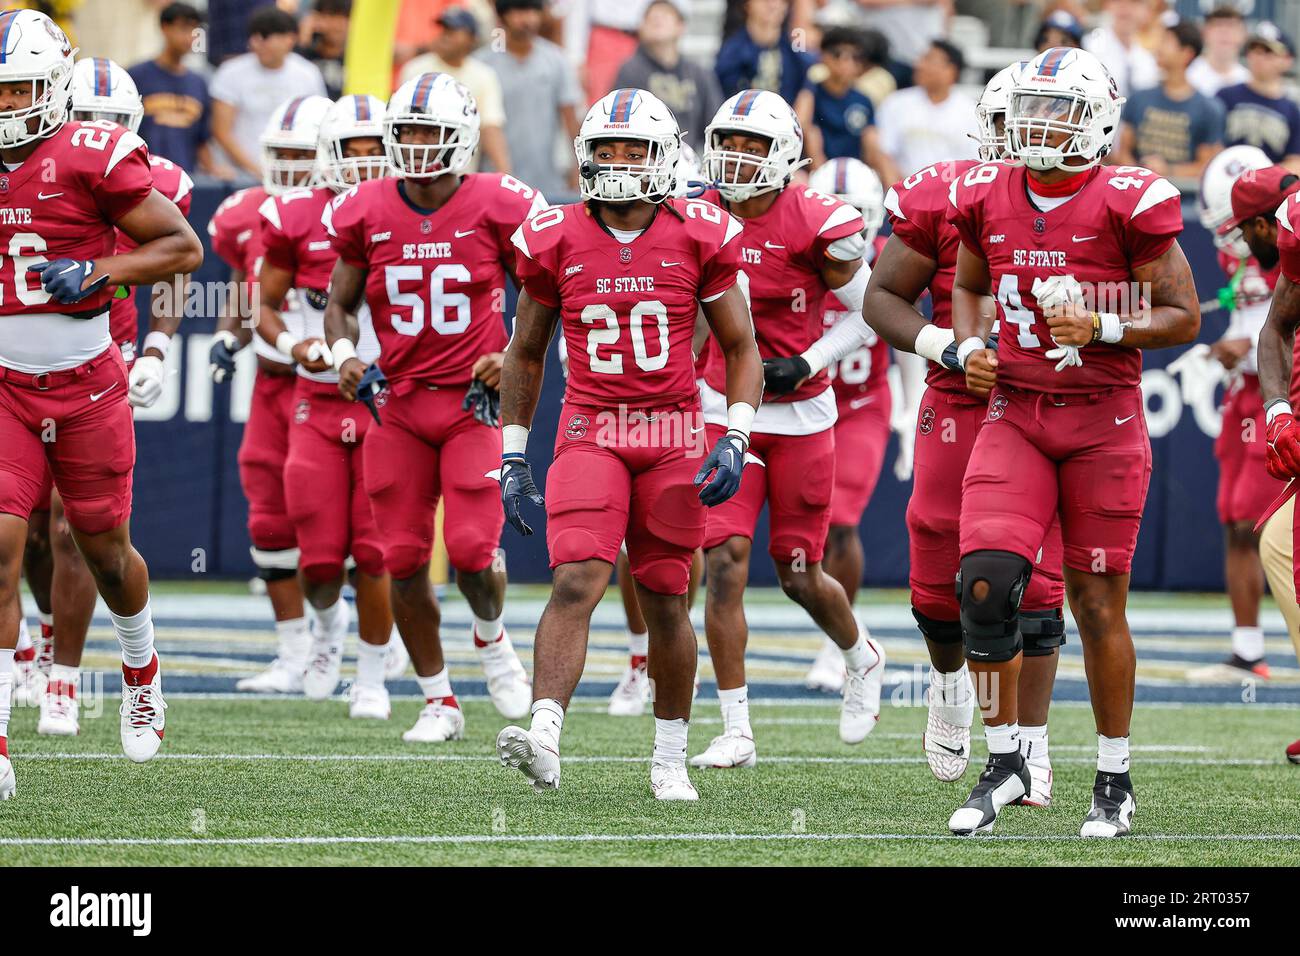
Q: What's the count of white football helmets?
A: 12